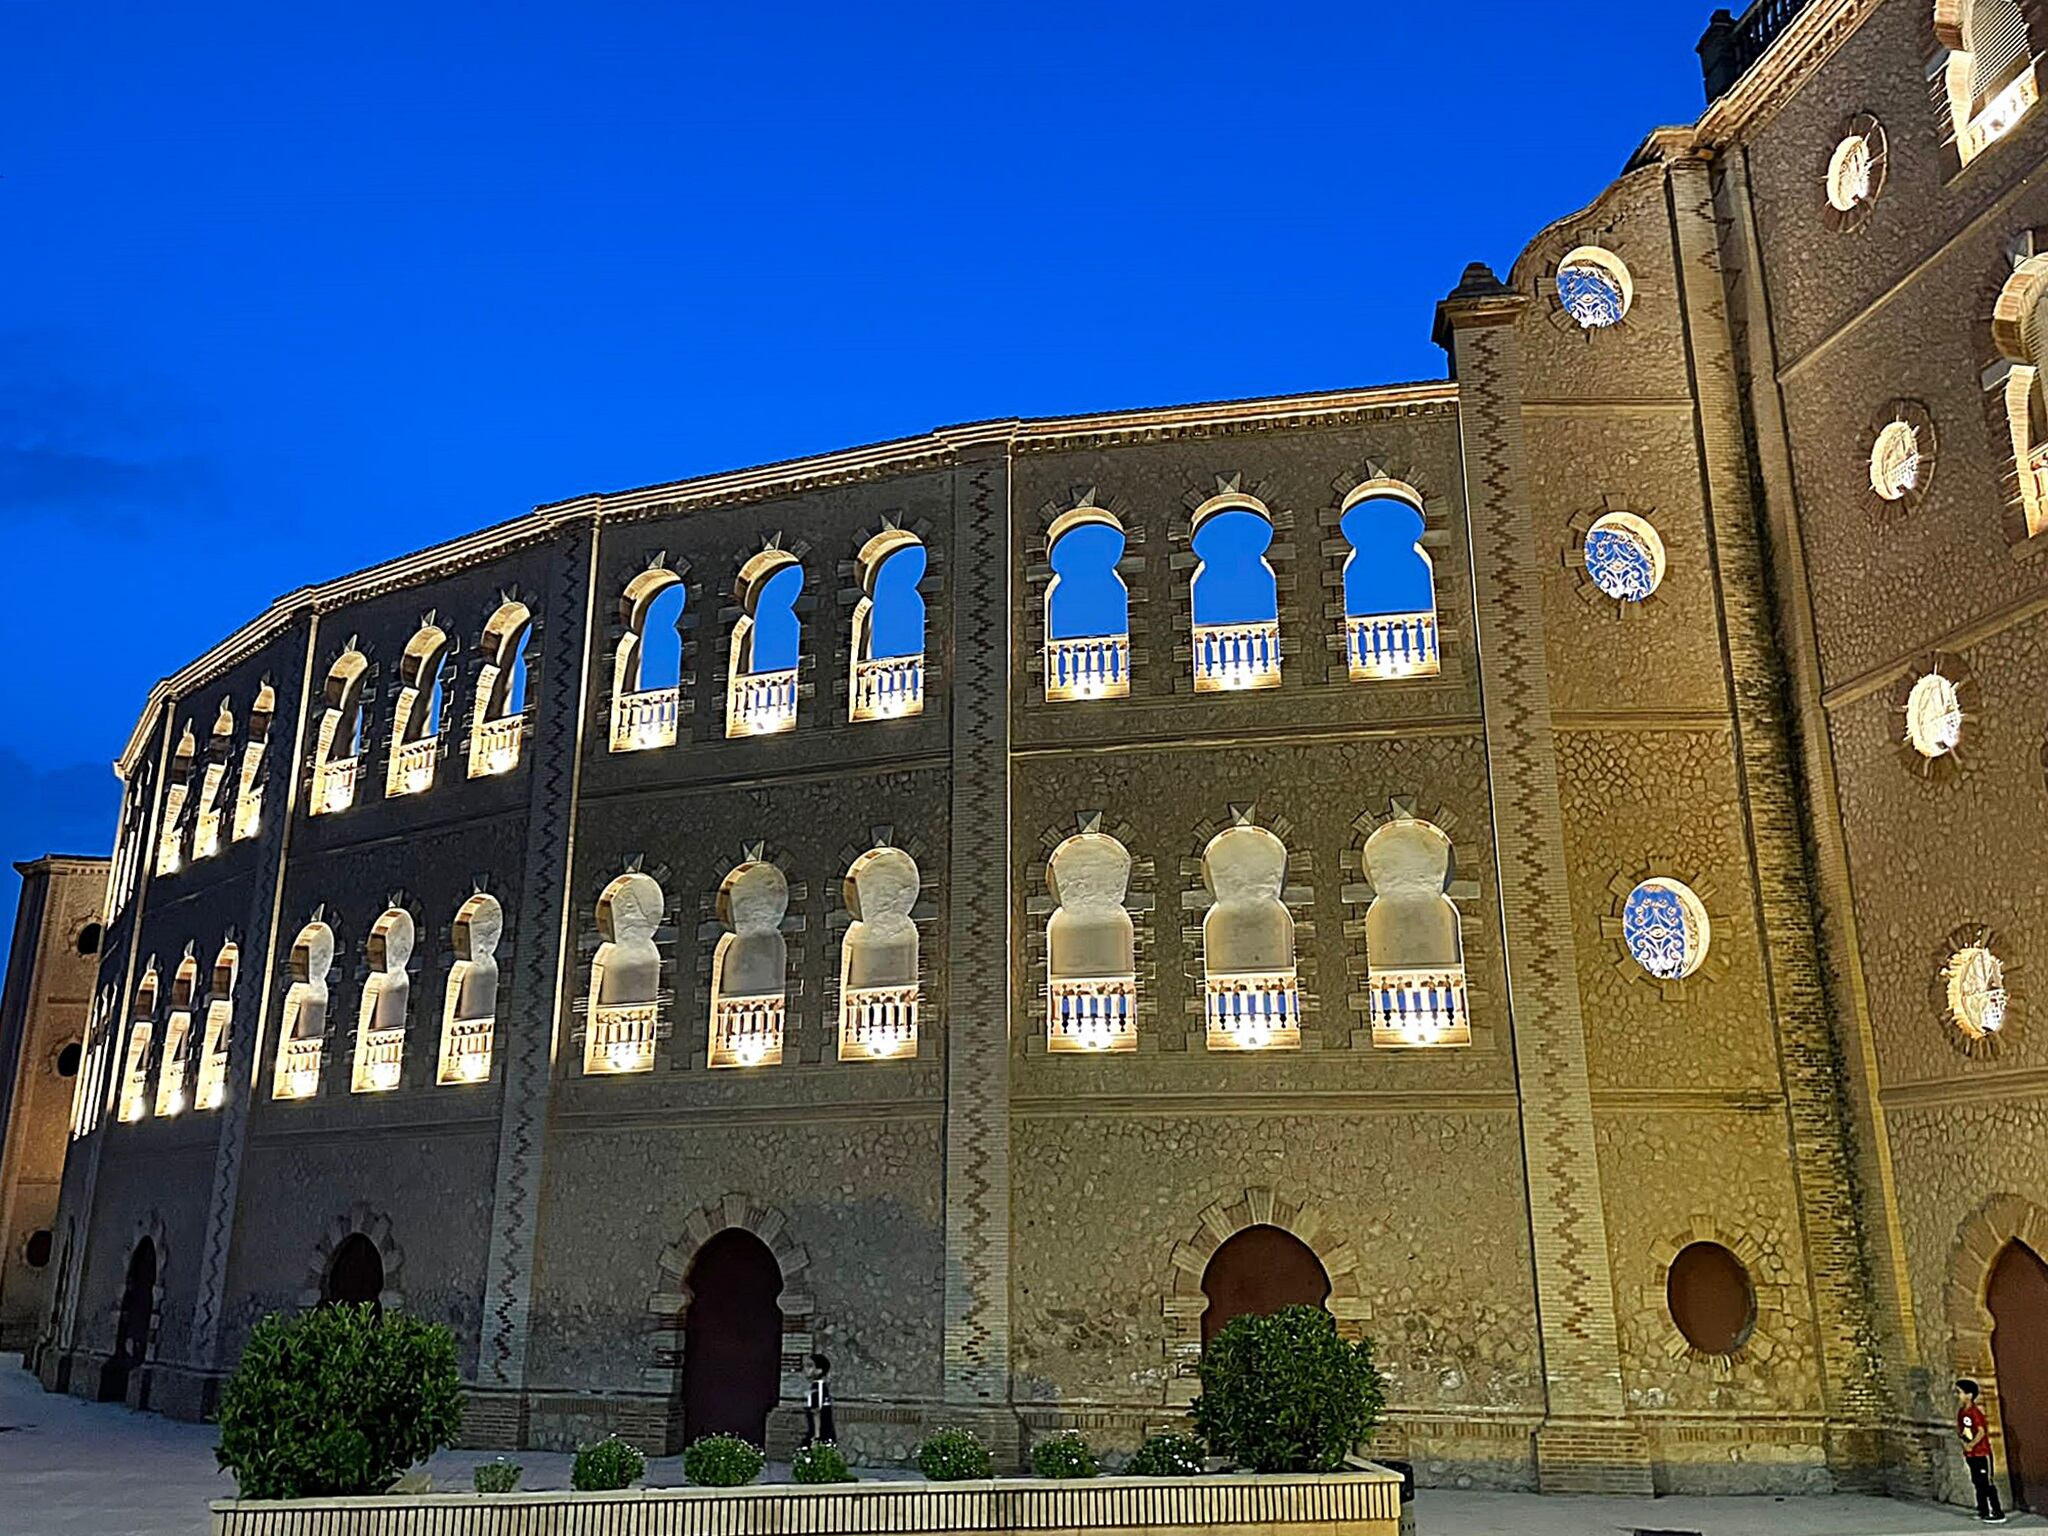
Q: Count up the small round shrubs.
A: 7